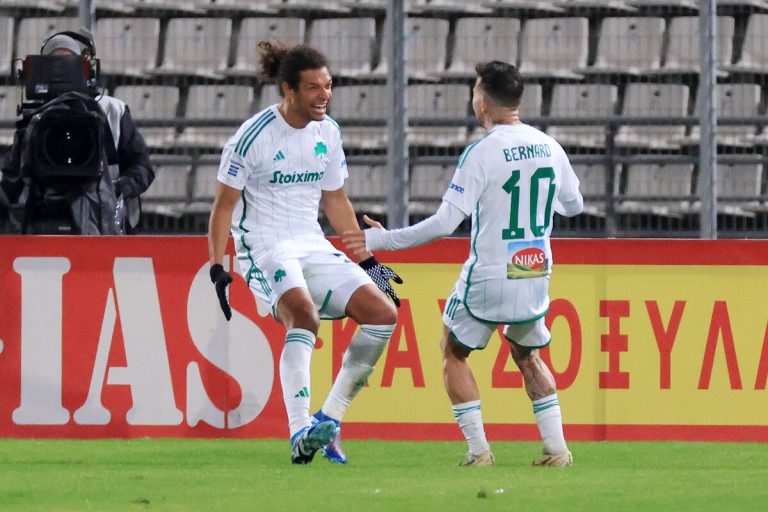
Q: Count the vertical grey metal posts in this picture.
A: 3